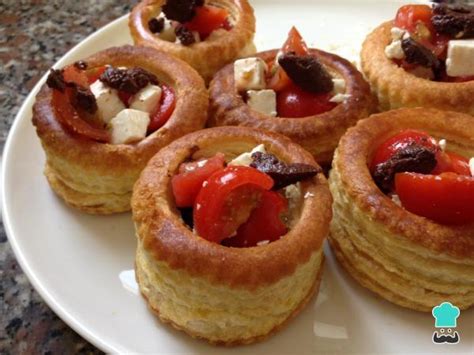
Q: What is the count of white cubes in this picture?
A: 6